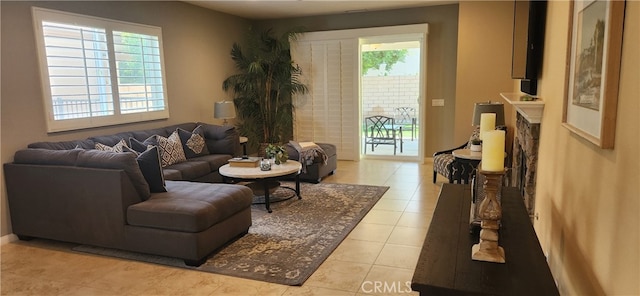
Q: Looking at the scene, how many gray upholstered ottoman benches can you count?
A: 1